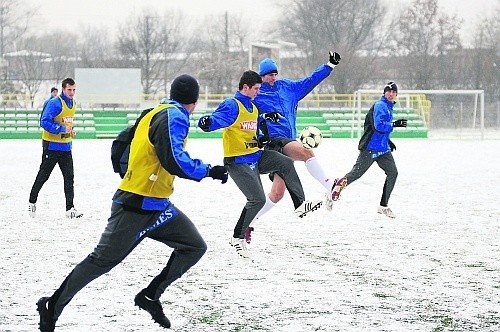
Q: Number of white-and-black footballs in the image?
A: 1